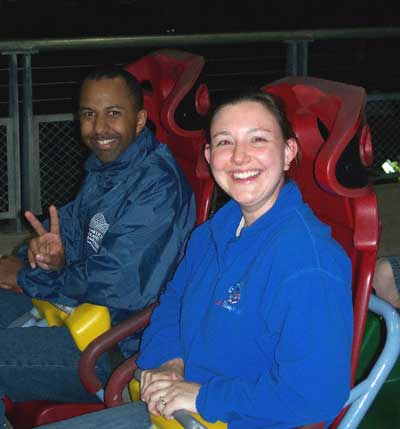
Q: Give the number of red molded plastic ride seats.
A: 2